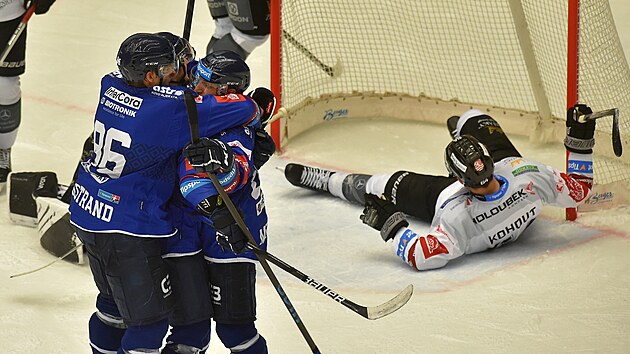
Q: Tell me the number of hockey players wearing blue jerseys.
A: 3